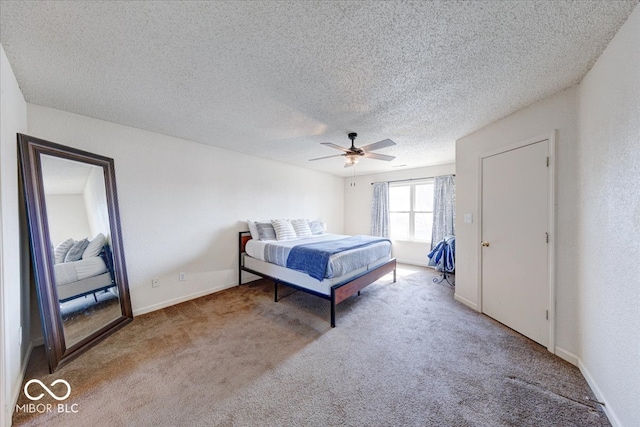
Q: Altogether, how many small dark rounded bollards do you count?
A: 0